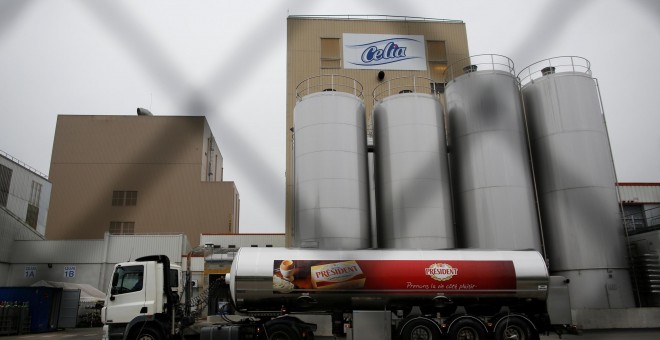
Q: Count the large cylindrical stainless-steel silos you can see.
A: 4